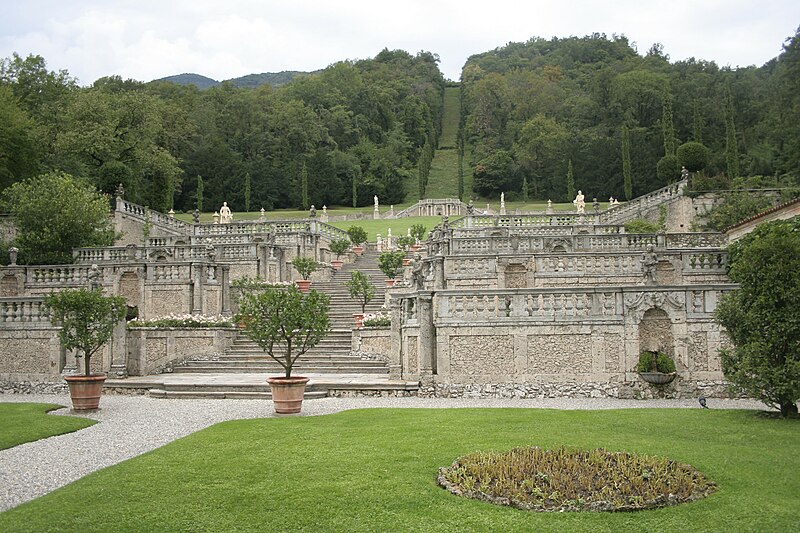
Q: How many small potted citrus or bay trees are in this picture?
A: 10